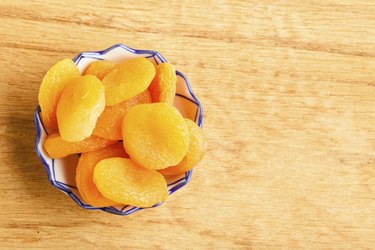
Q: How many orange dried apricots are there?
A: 11